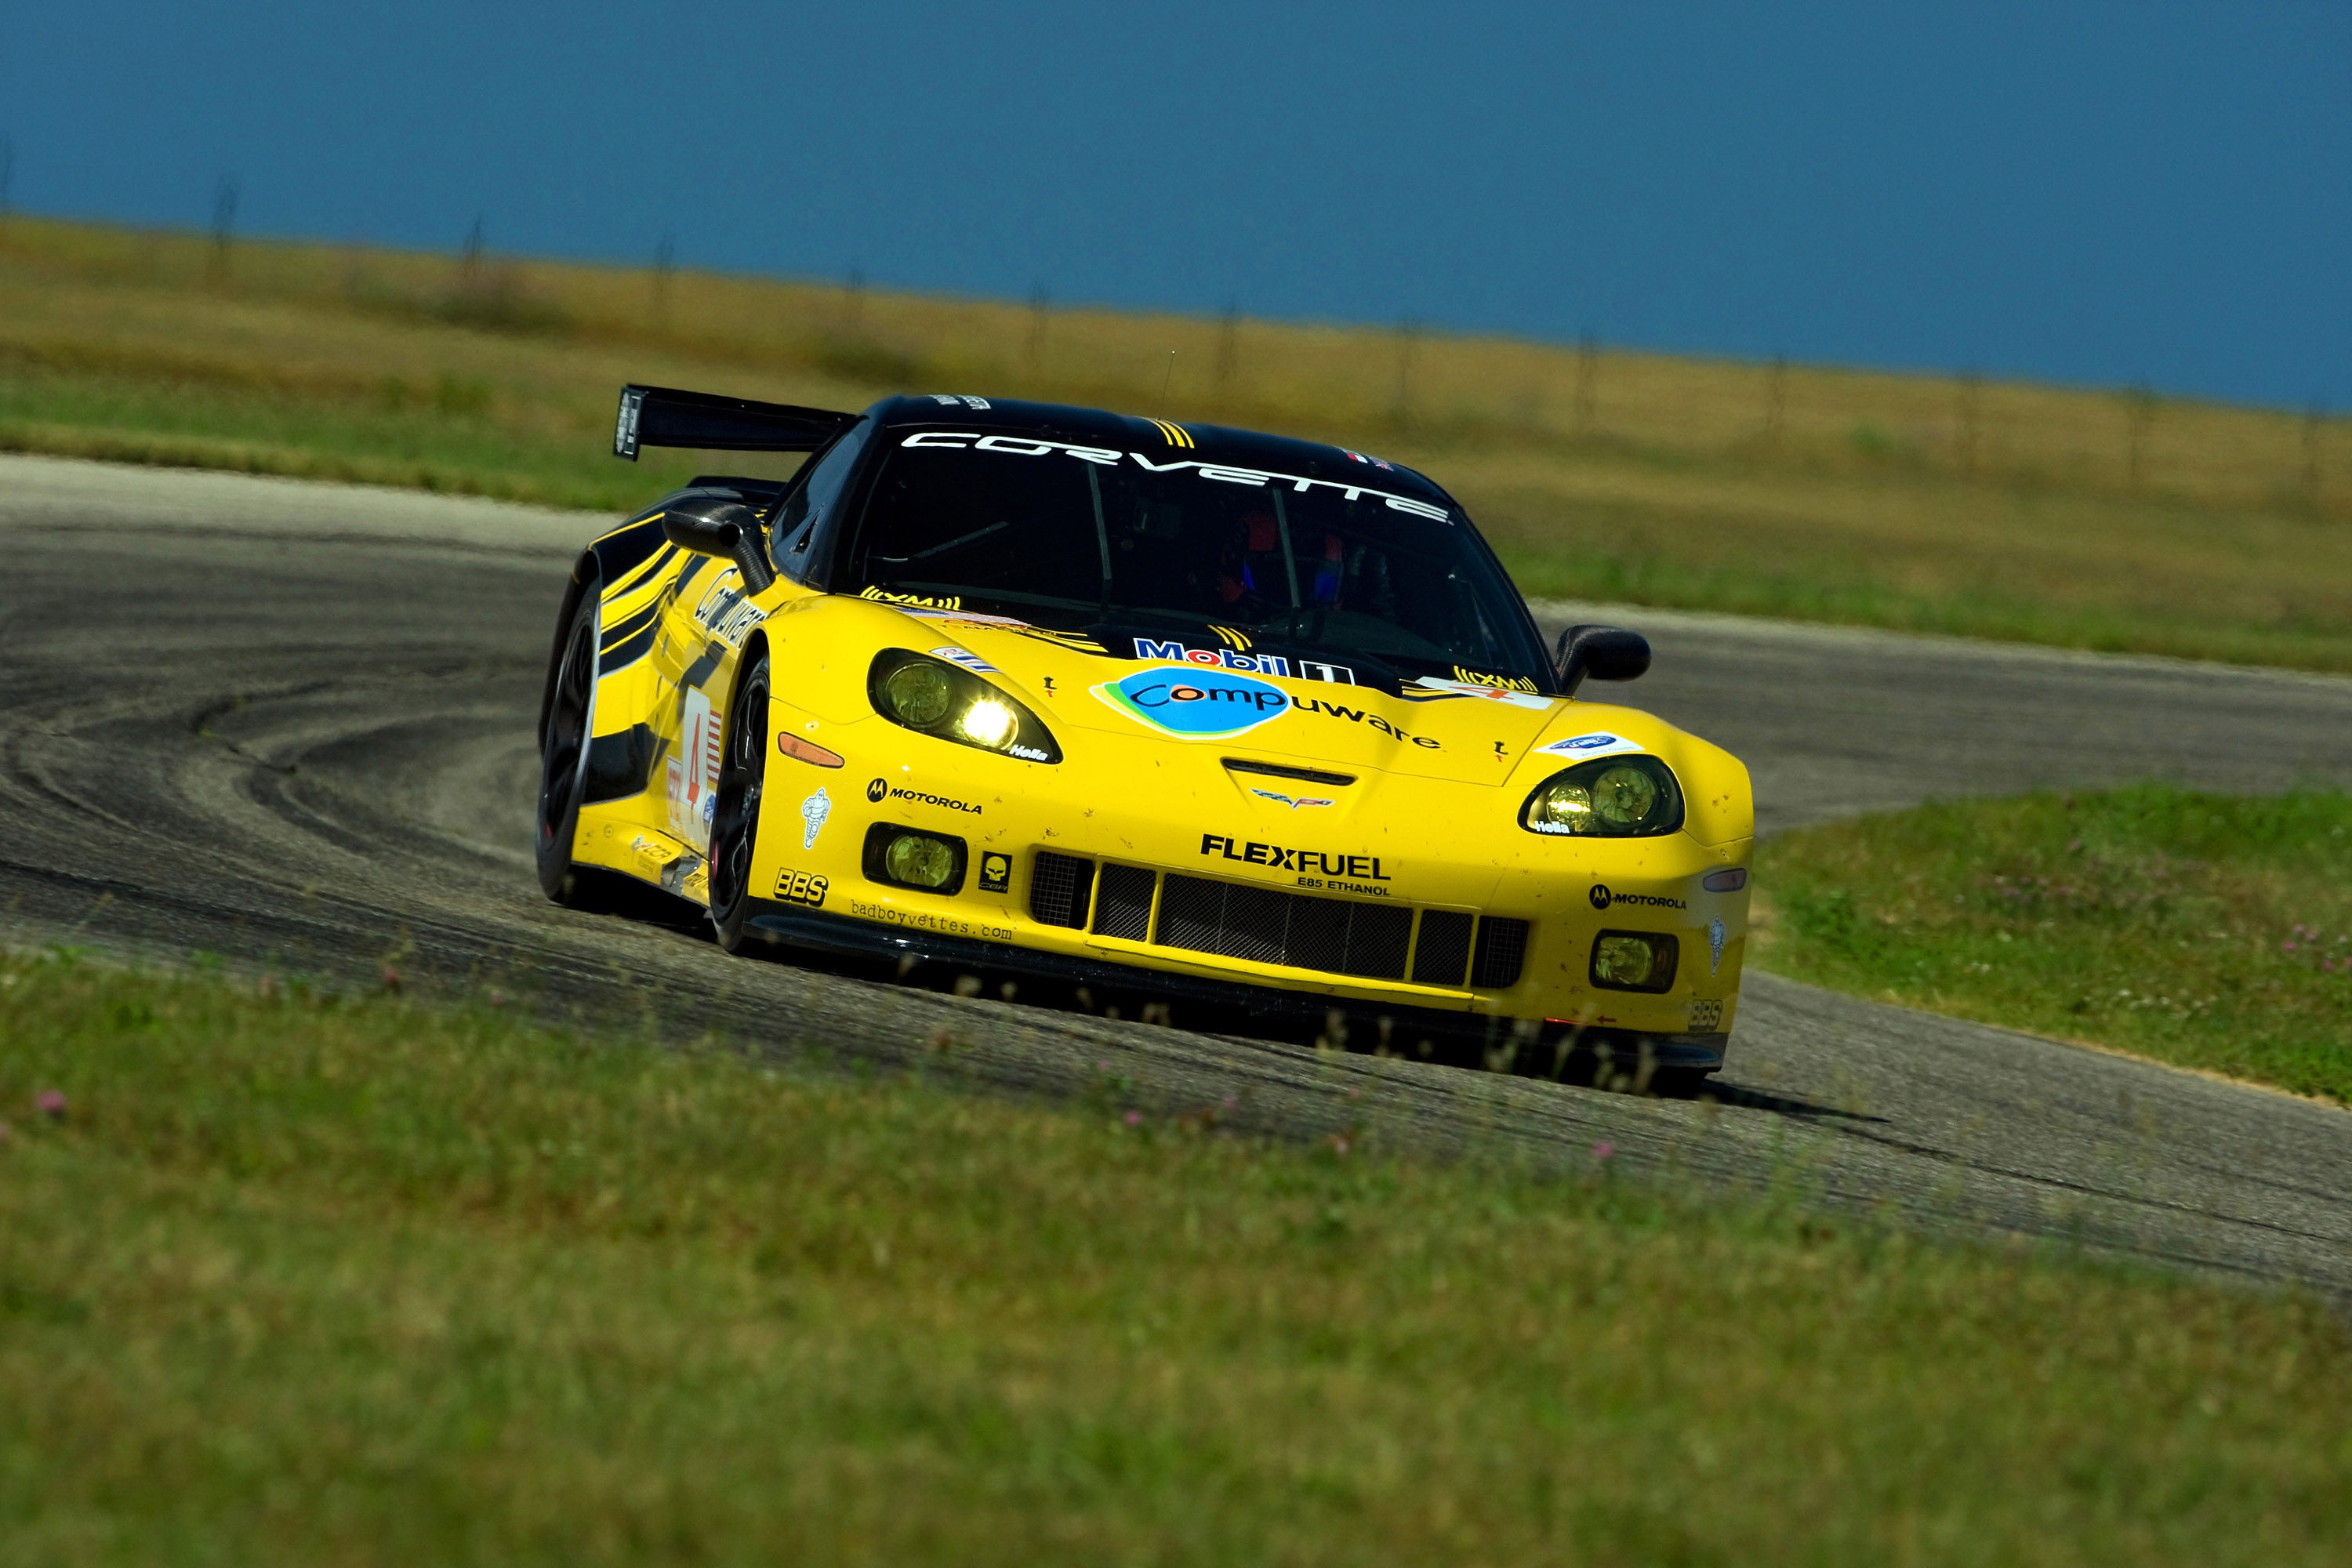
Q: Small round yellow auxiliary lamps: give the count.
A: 2